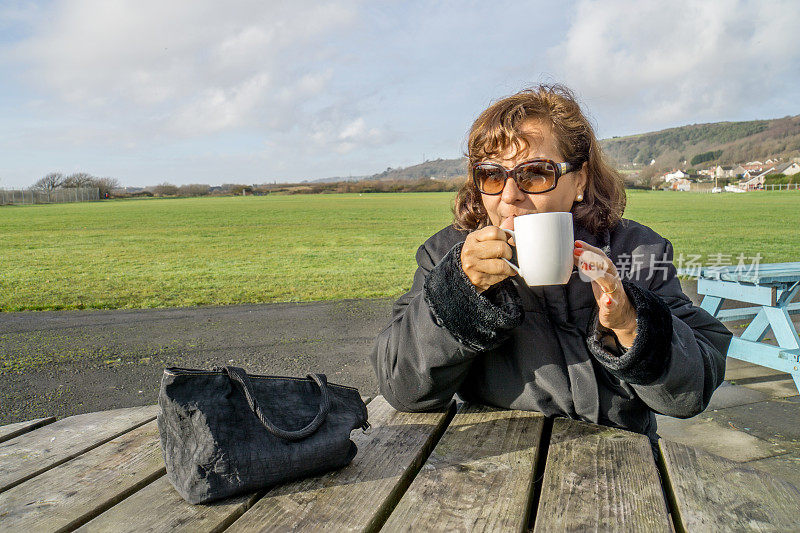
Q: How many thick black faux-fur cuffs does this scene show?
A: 2